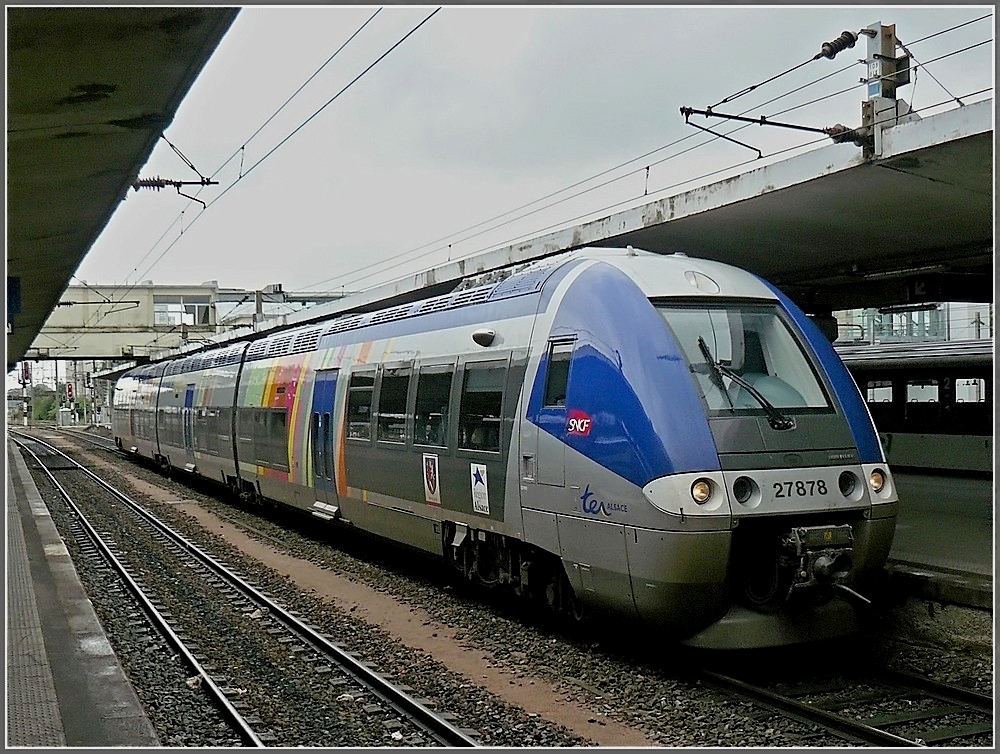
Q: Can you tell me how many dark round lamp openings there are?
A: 2